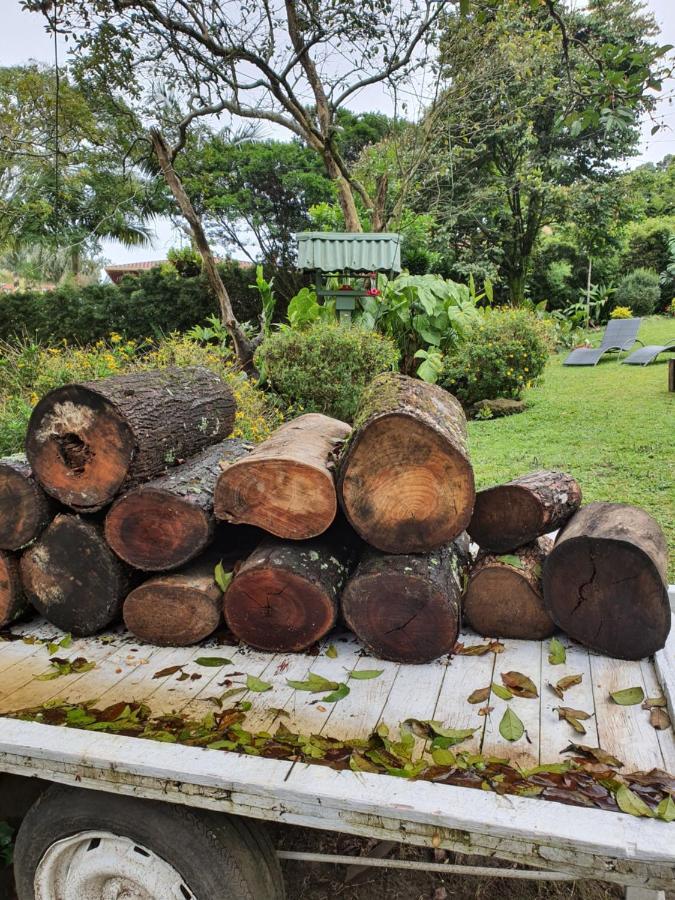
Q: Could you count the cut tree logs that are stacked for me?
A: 13